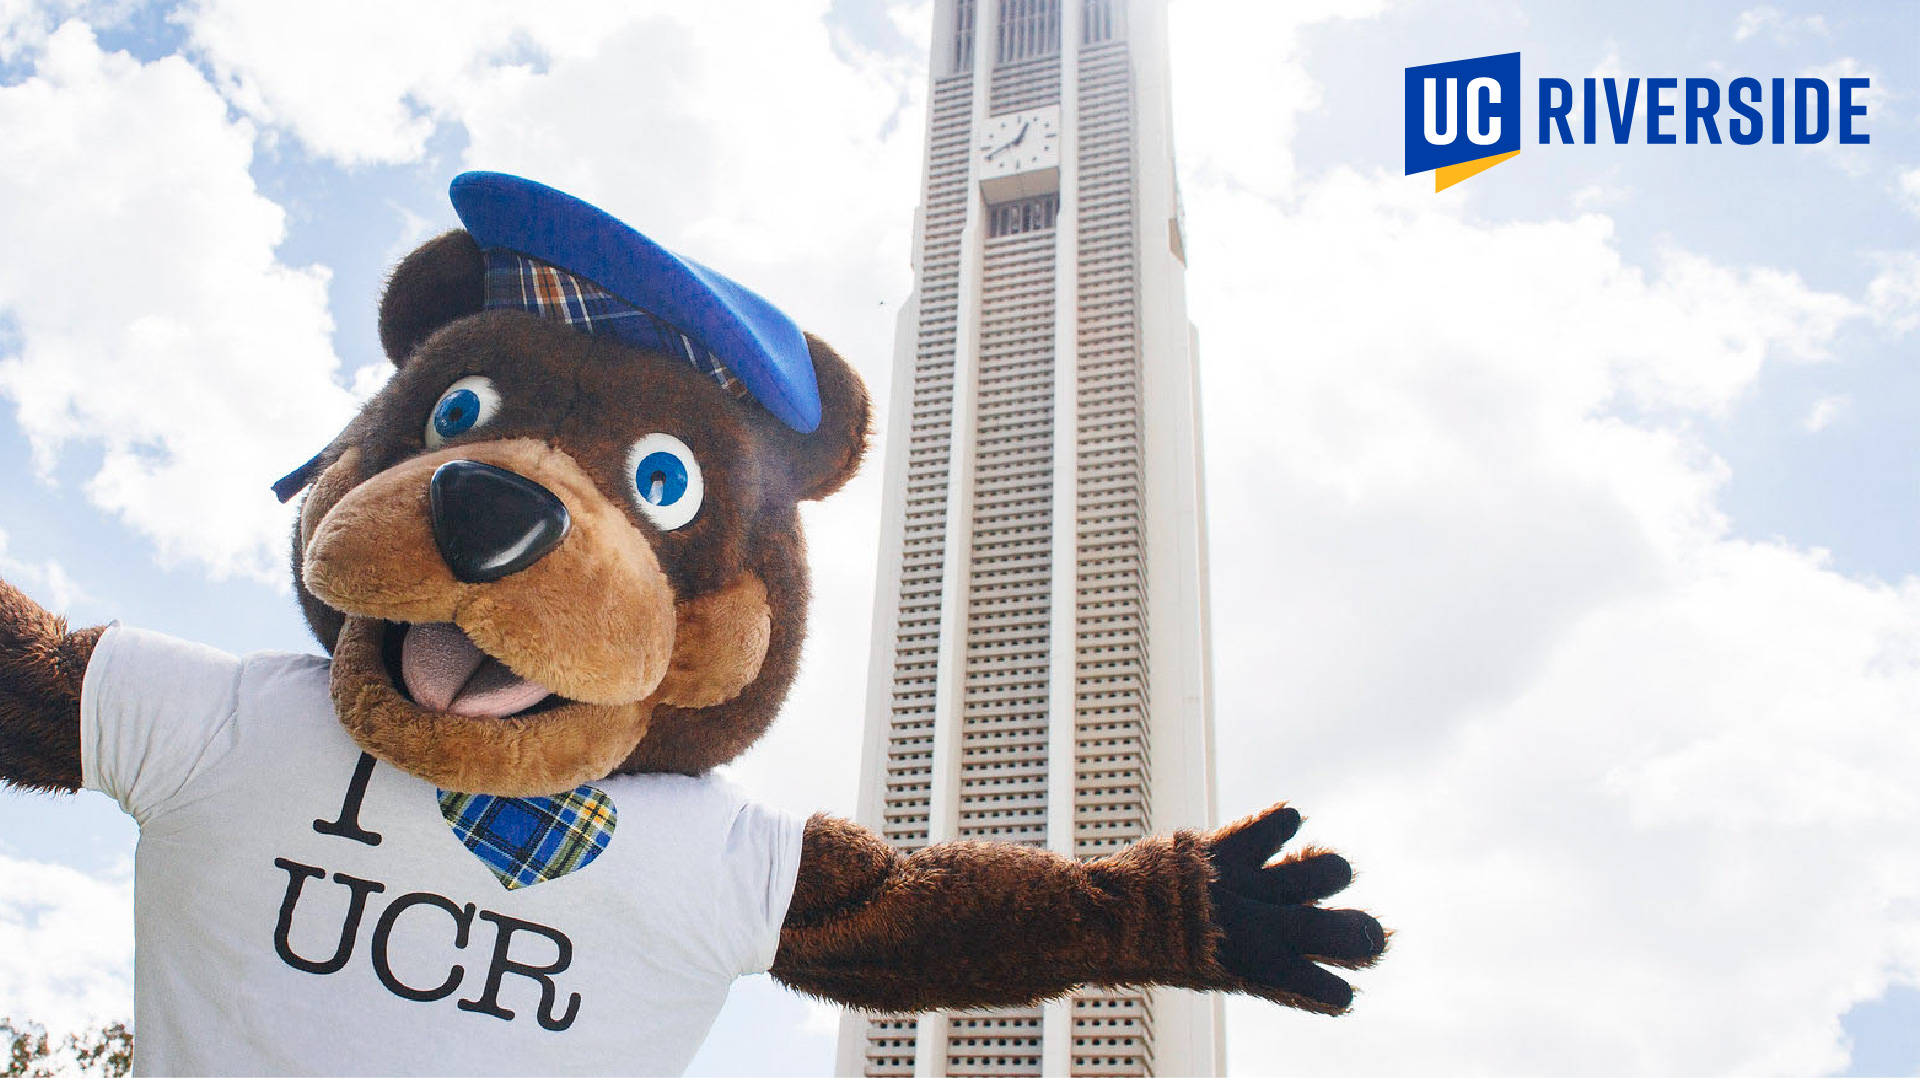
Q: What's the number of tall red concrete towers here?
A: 0